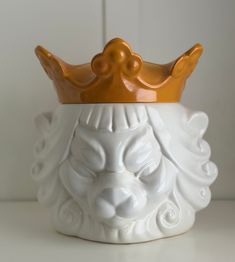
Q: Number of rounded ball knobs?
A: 3